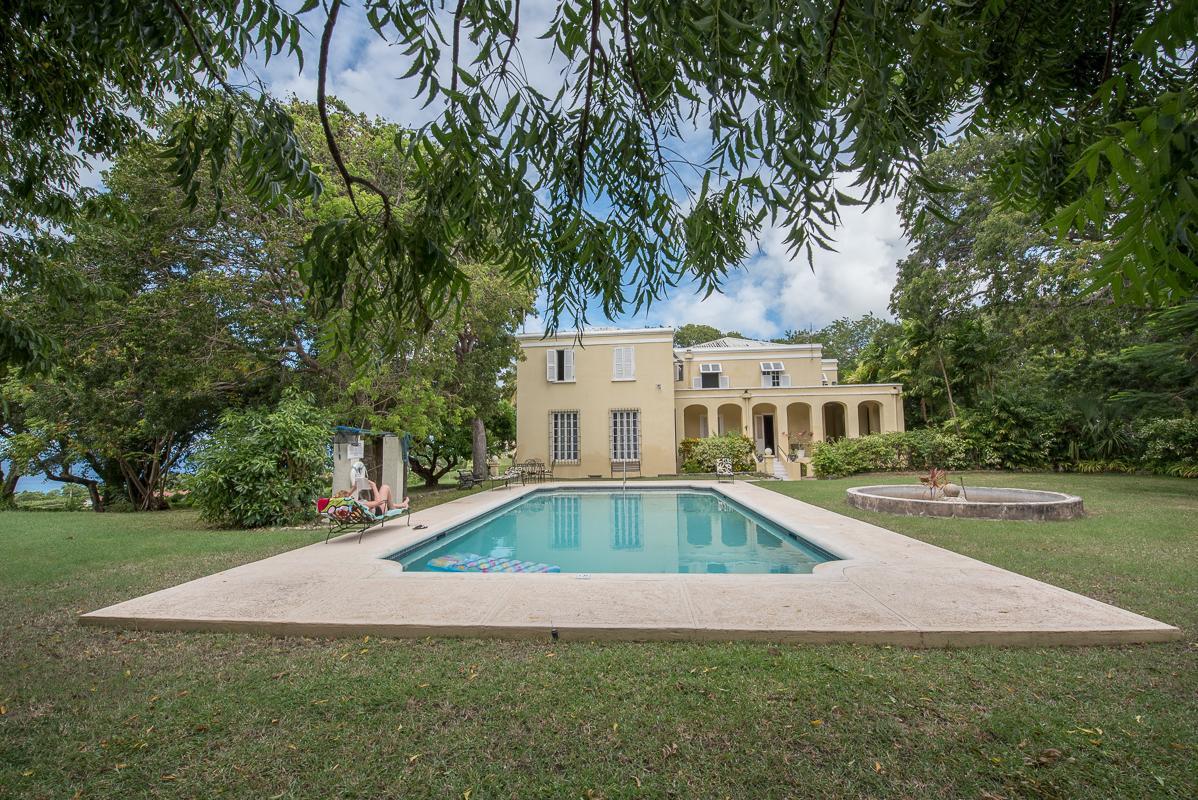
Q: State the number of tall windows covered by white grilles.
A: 2